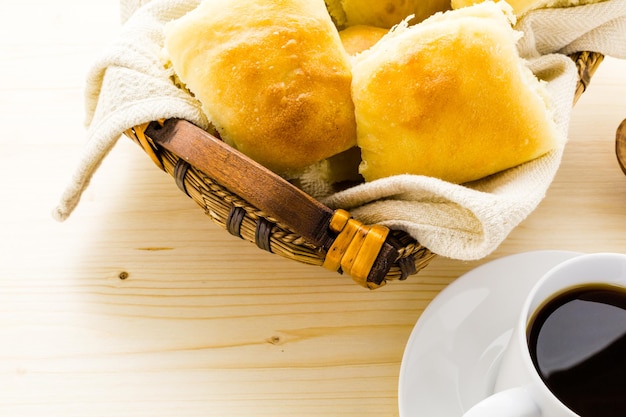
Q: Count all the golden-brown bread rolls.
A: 5